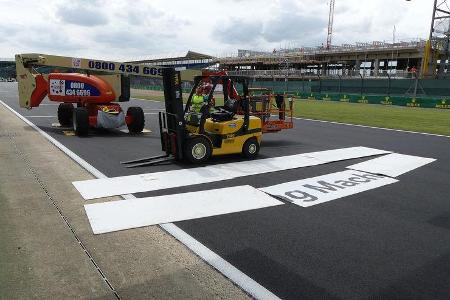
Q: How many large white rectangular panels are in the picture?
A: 4